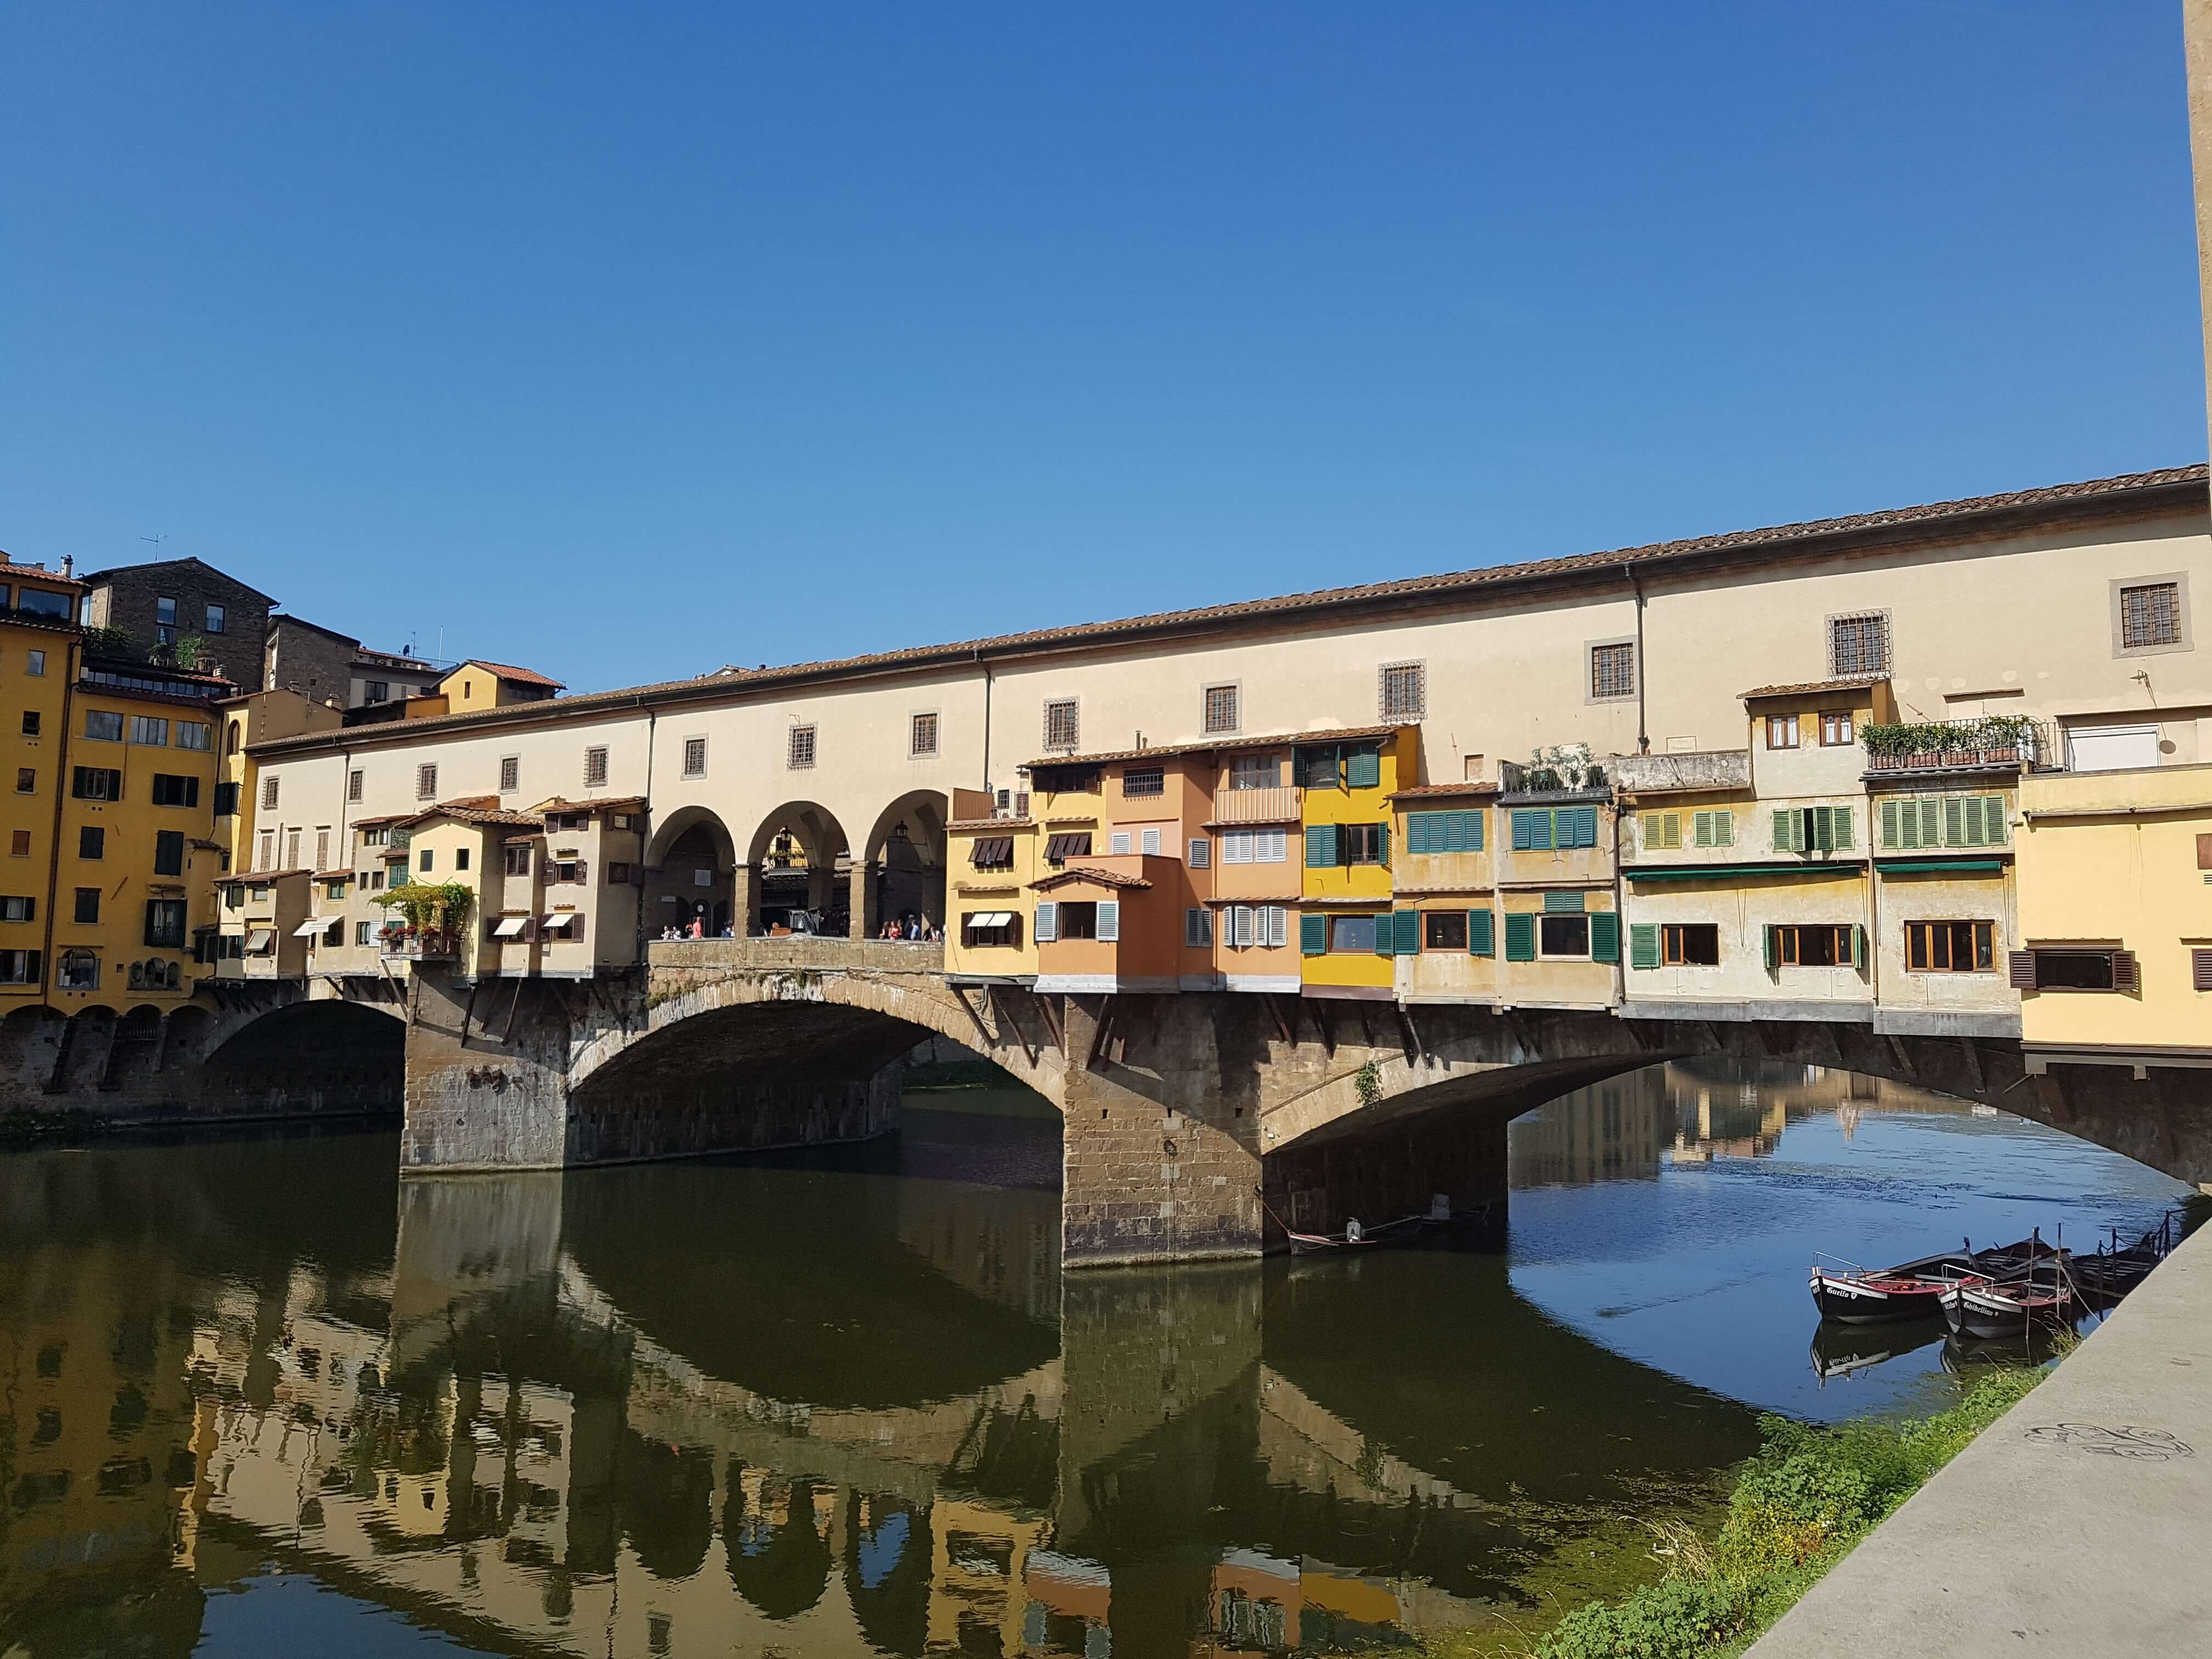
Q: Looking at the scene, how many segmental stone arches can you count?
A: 3